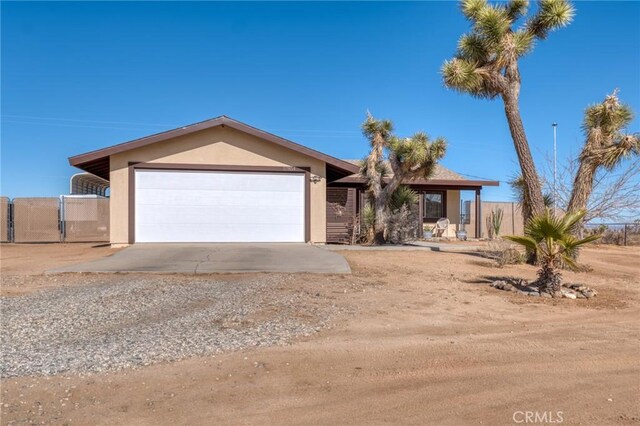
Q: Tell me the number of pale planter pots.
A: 2